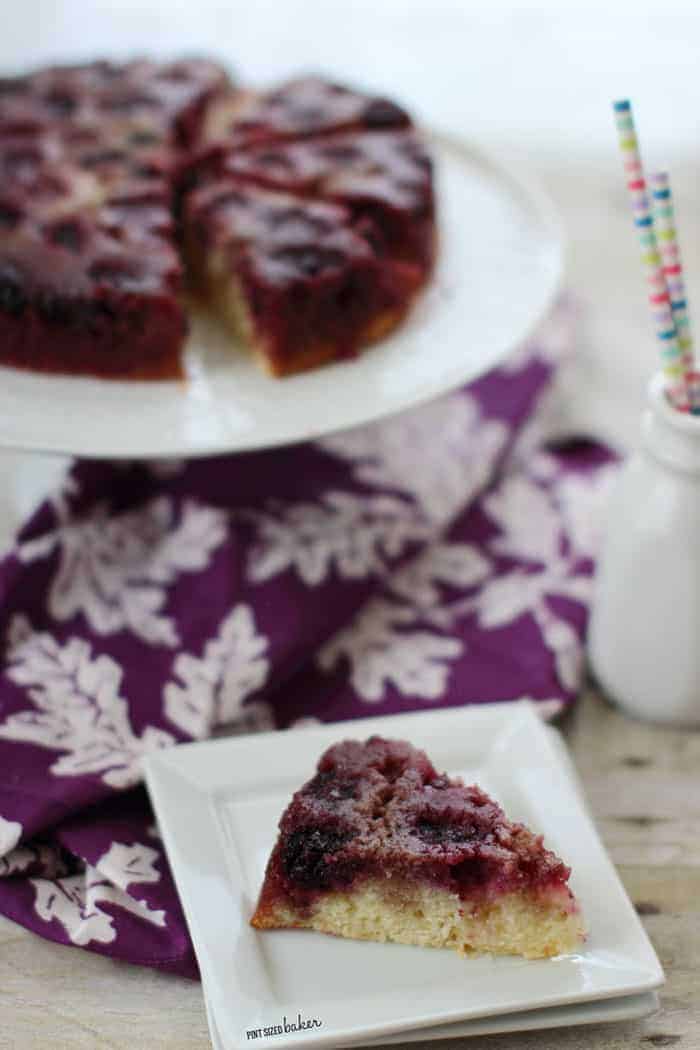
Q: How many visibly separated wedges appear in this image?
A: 4